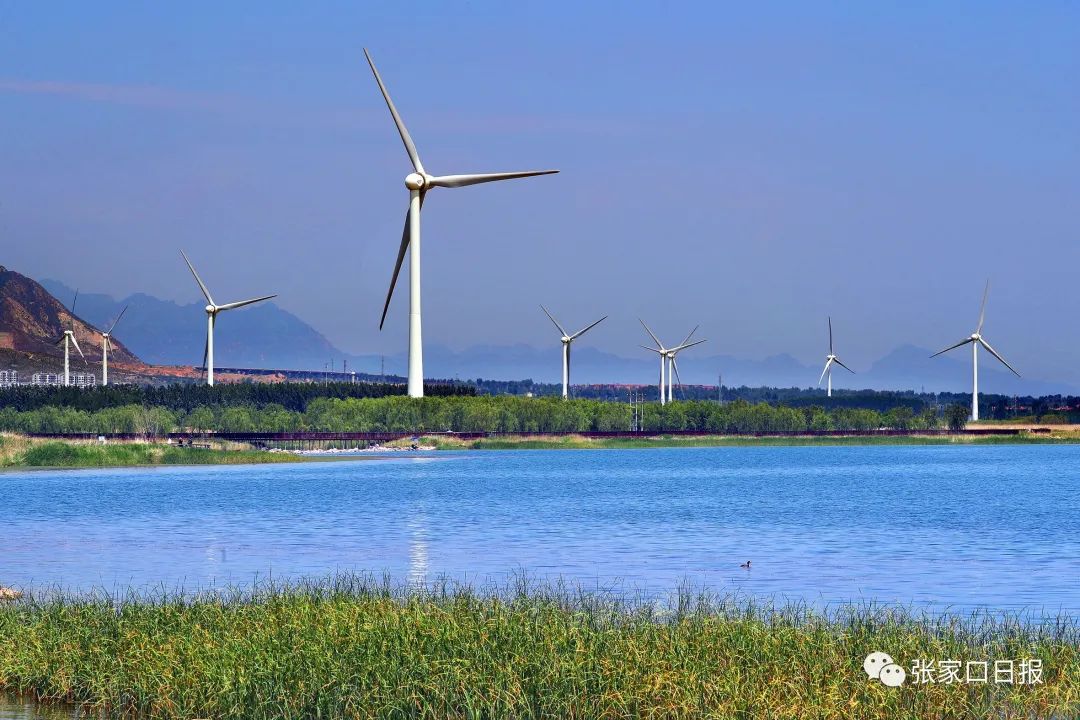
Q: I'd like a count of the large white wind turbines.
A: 9